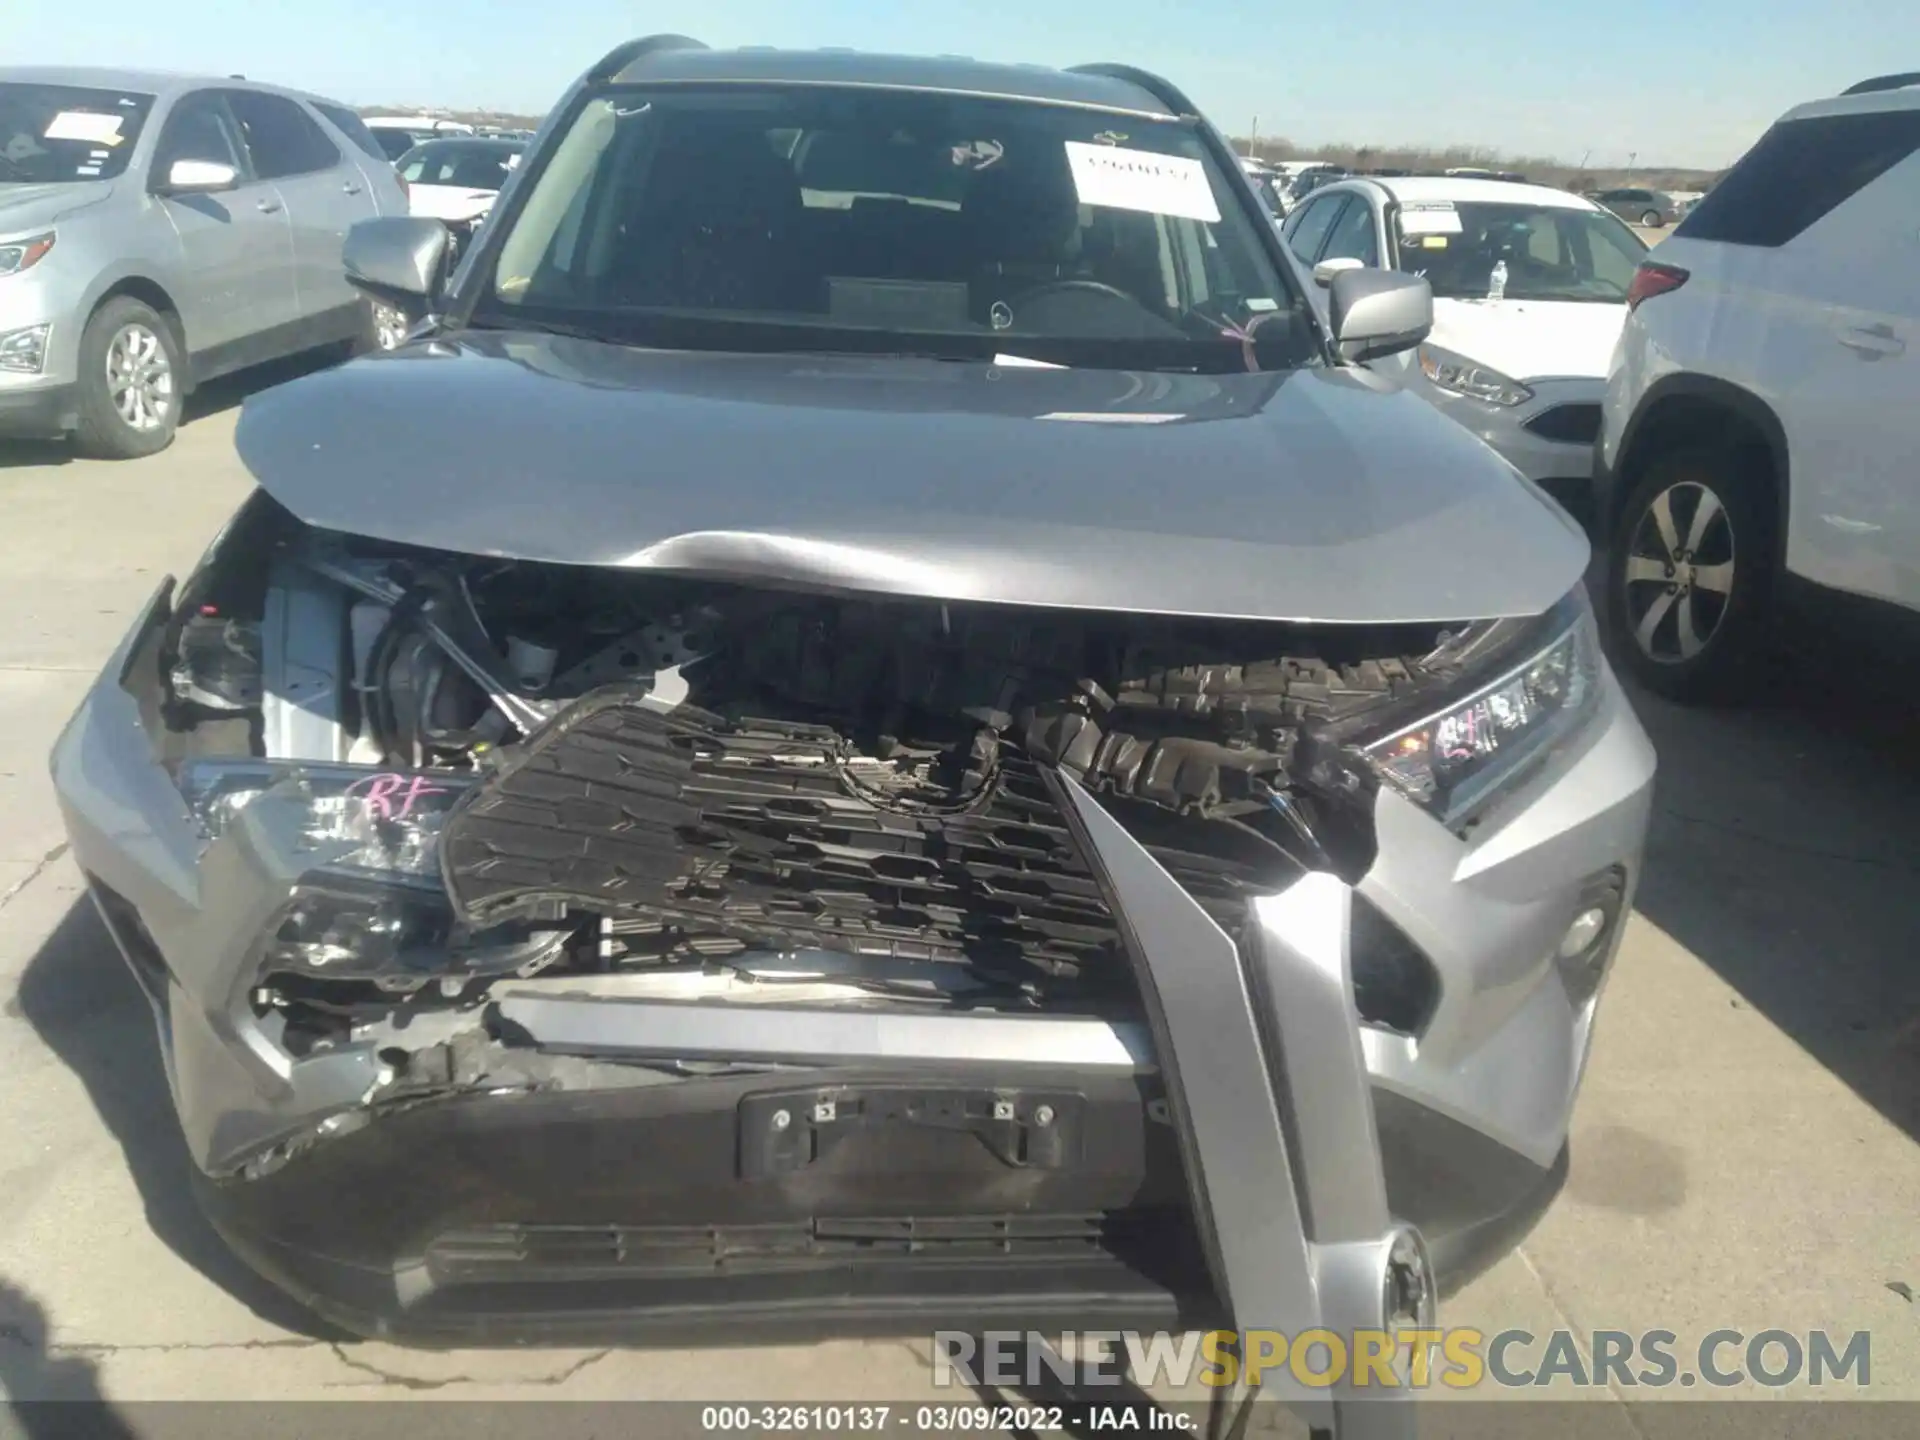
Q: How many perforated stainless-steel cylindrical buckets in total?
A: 0